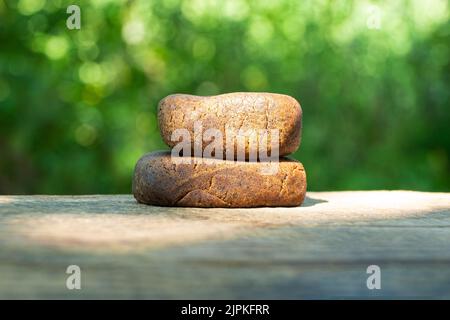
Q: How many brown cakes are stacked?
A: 2